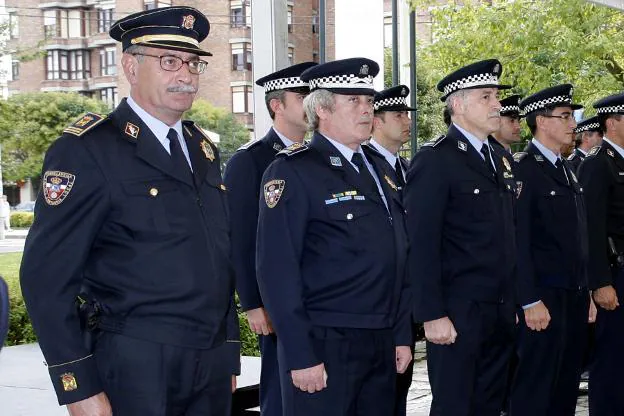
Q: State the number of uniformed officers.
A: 9